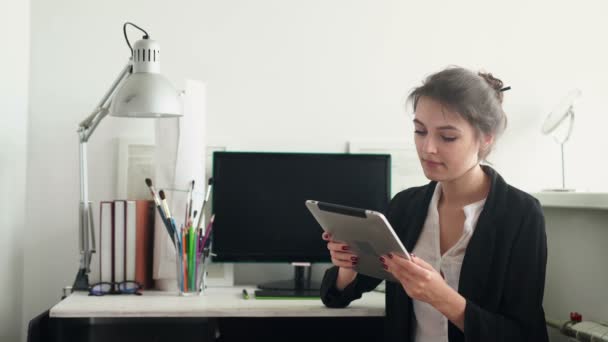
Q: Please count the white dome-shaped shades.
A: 1